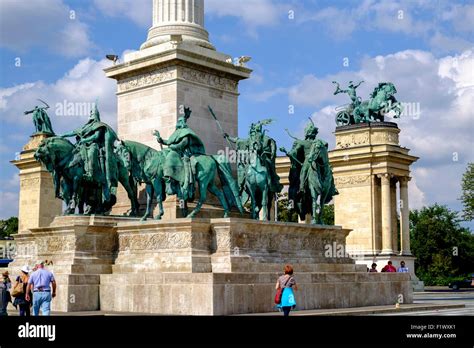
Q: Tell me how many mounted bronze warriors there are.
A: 4